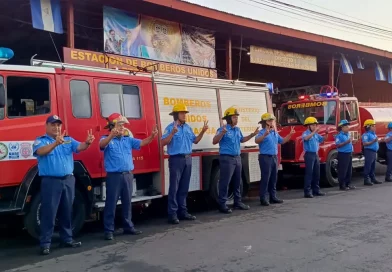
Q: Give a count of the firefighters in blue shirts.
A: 9